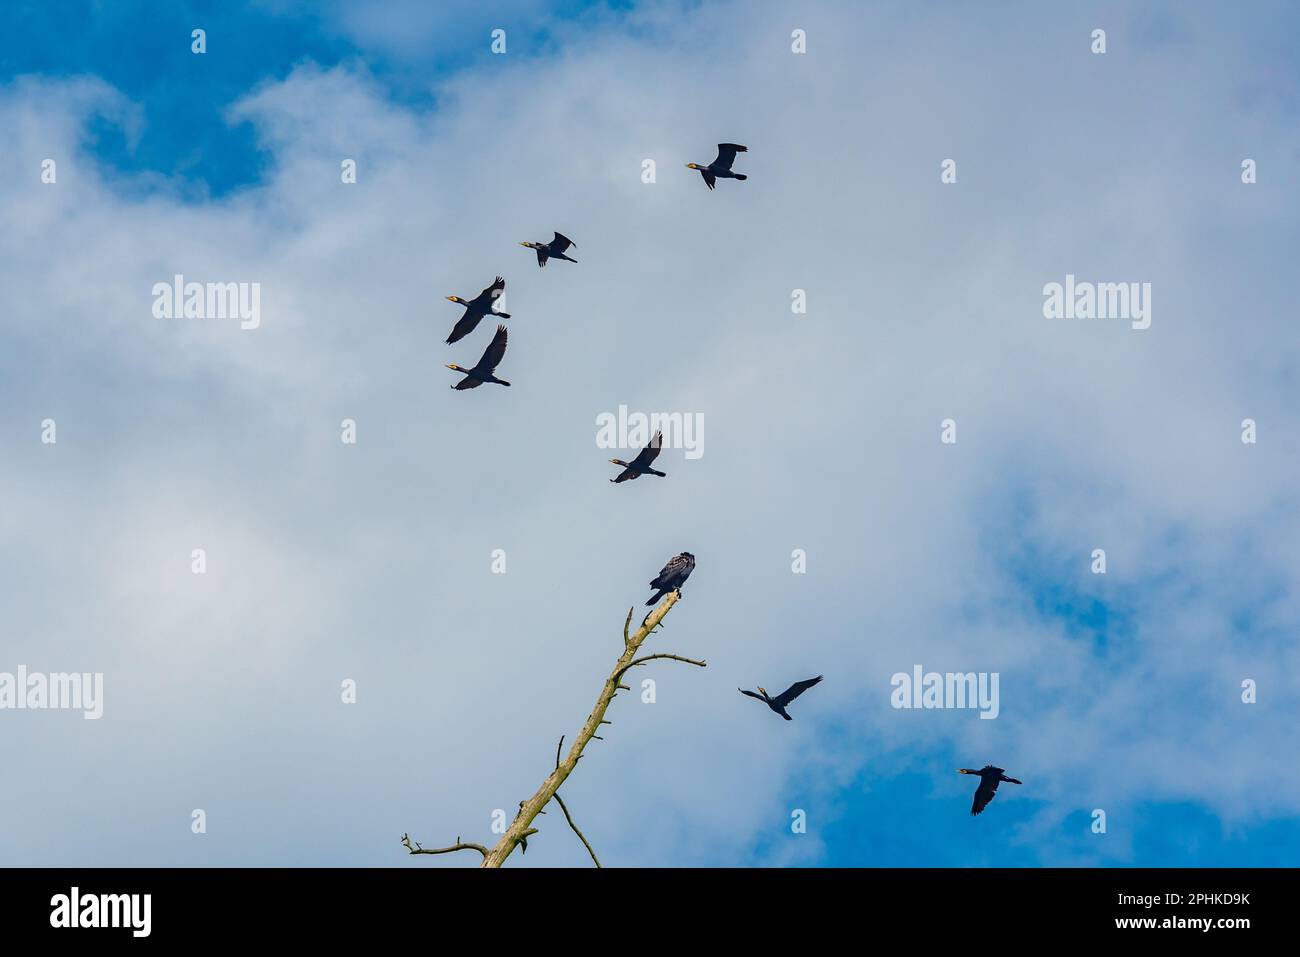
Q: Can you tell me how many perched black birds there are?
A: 1